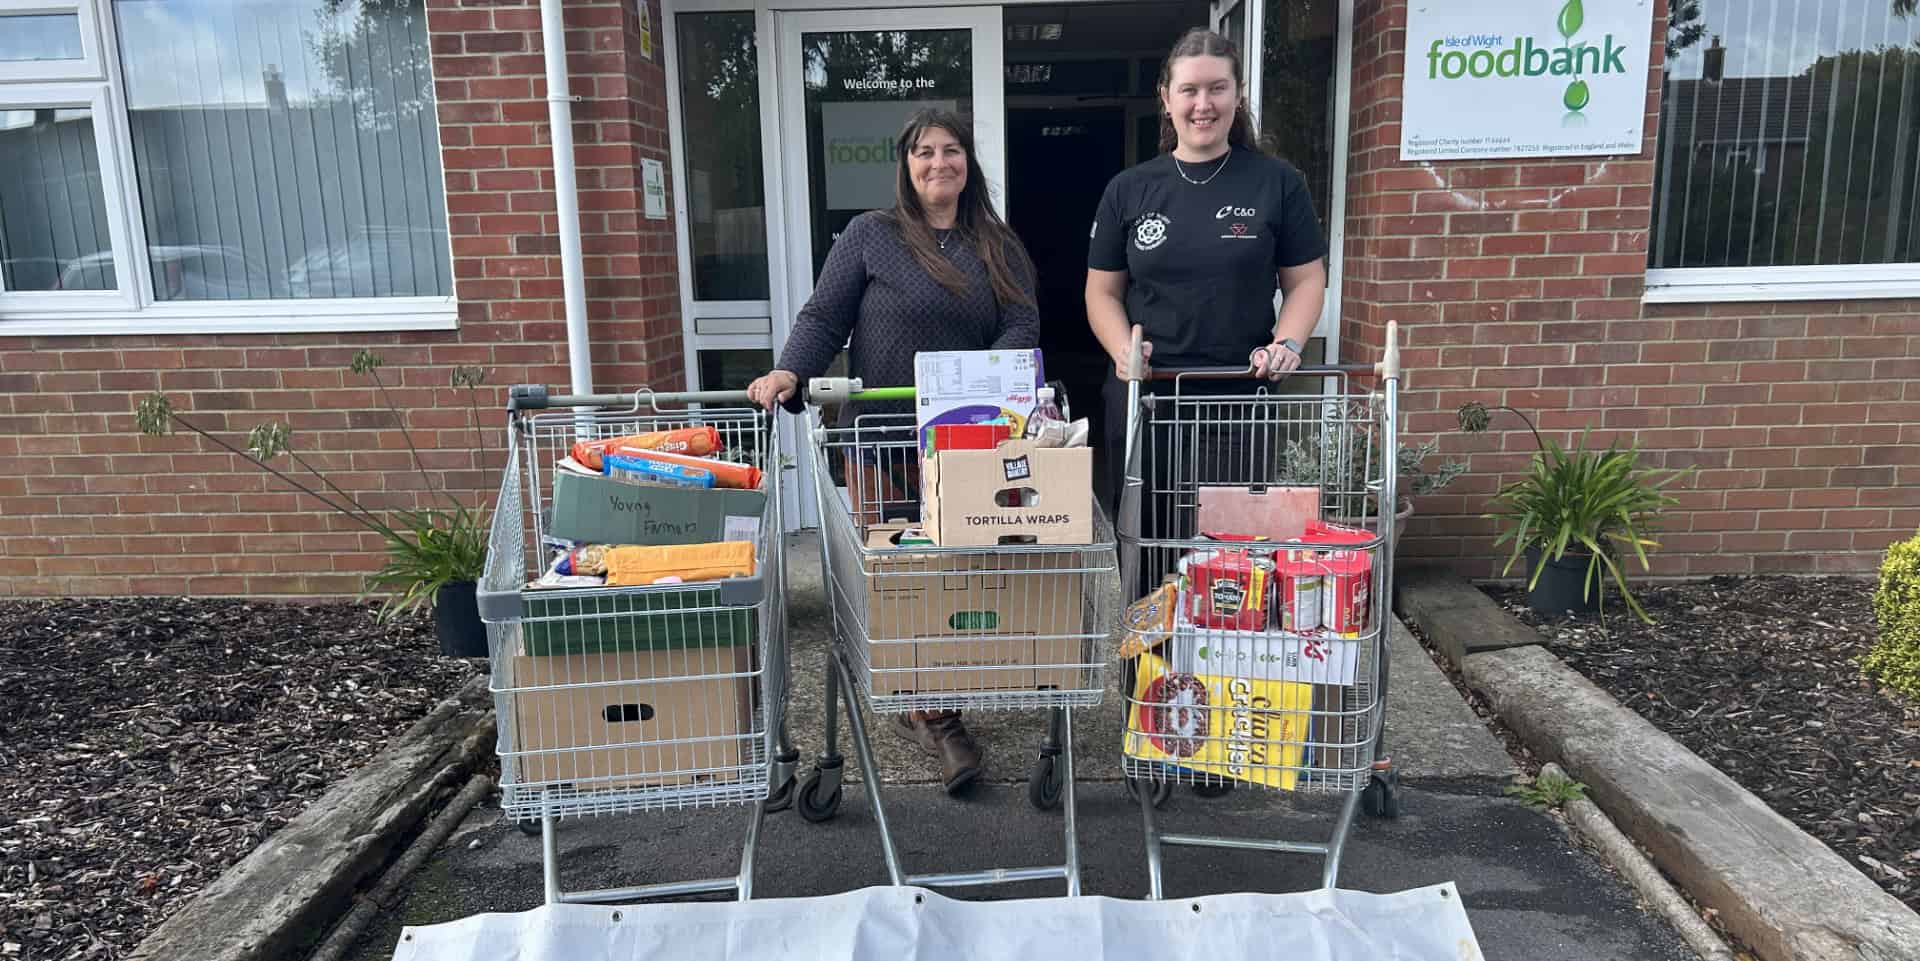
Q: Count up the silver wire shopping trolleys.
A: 3